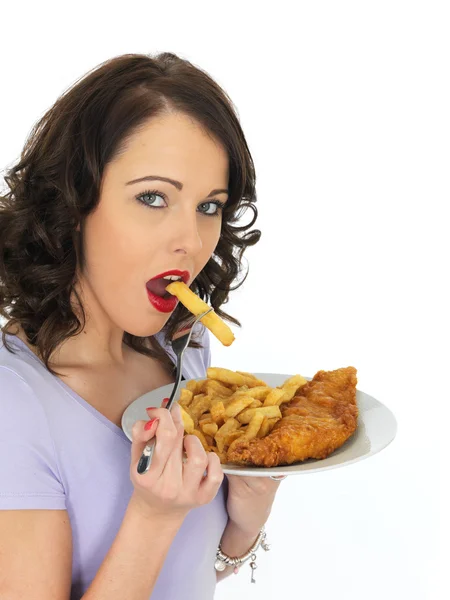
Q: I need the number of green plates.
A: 0